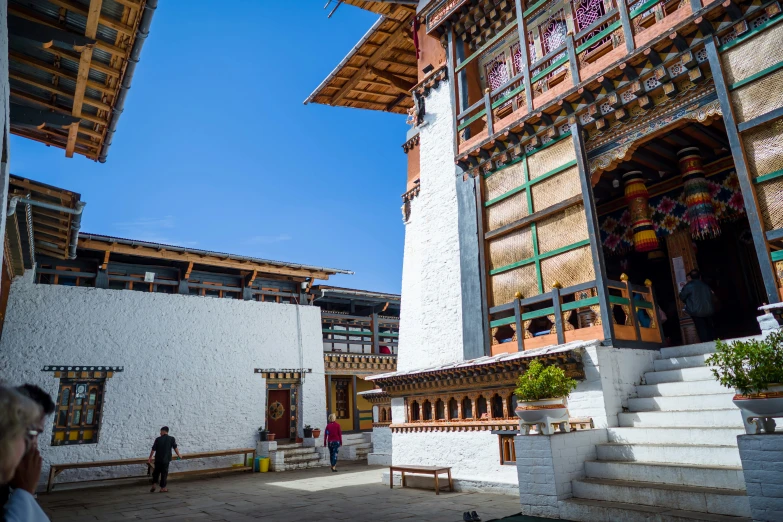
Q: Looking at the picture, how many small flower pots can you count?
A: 4